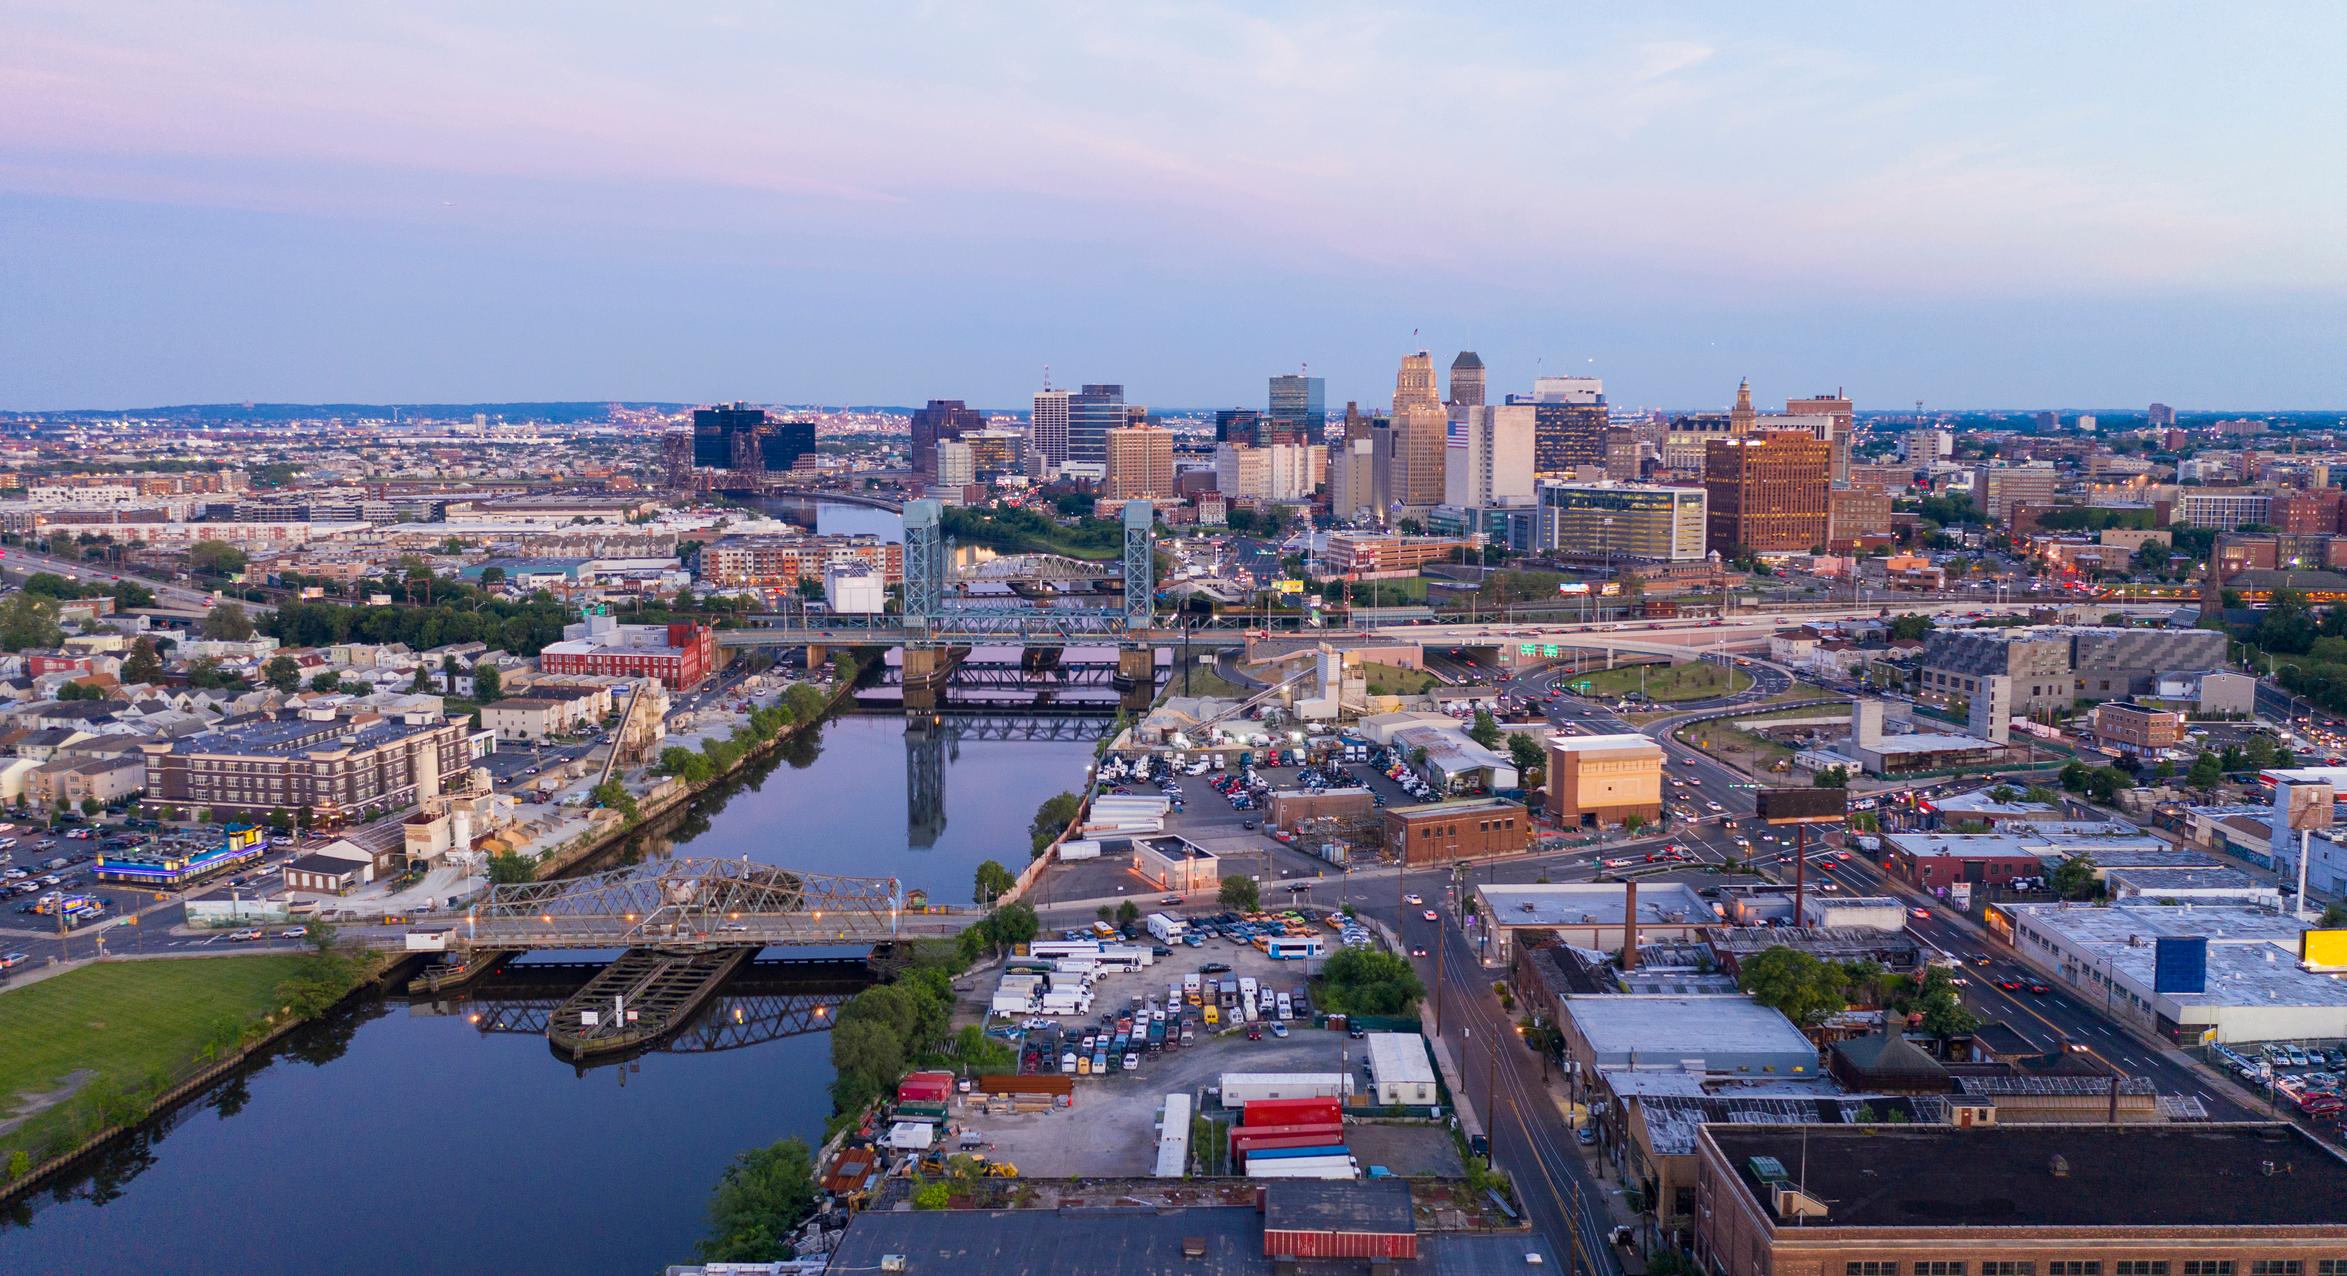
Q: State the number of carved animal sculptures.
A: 0